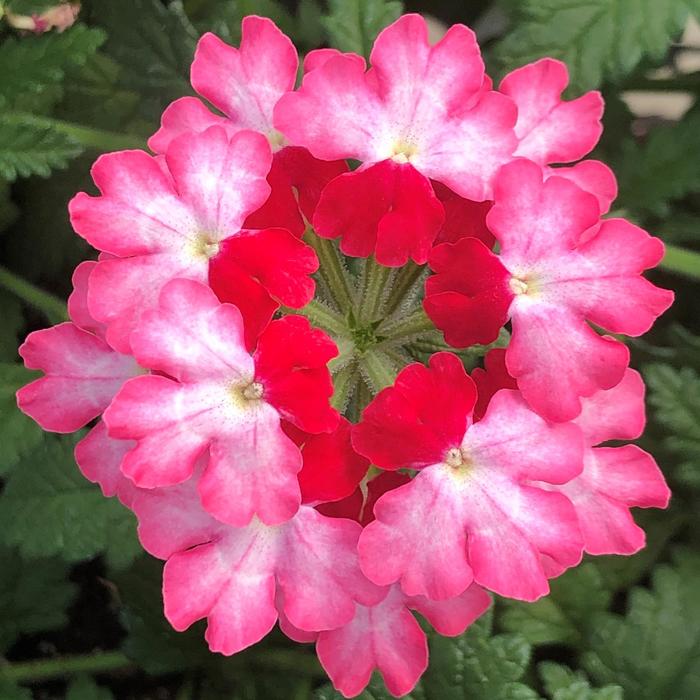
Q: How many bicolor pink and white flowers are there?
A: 11